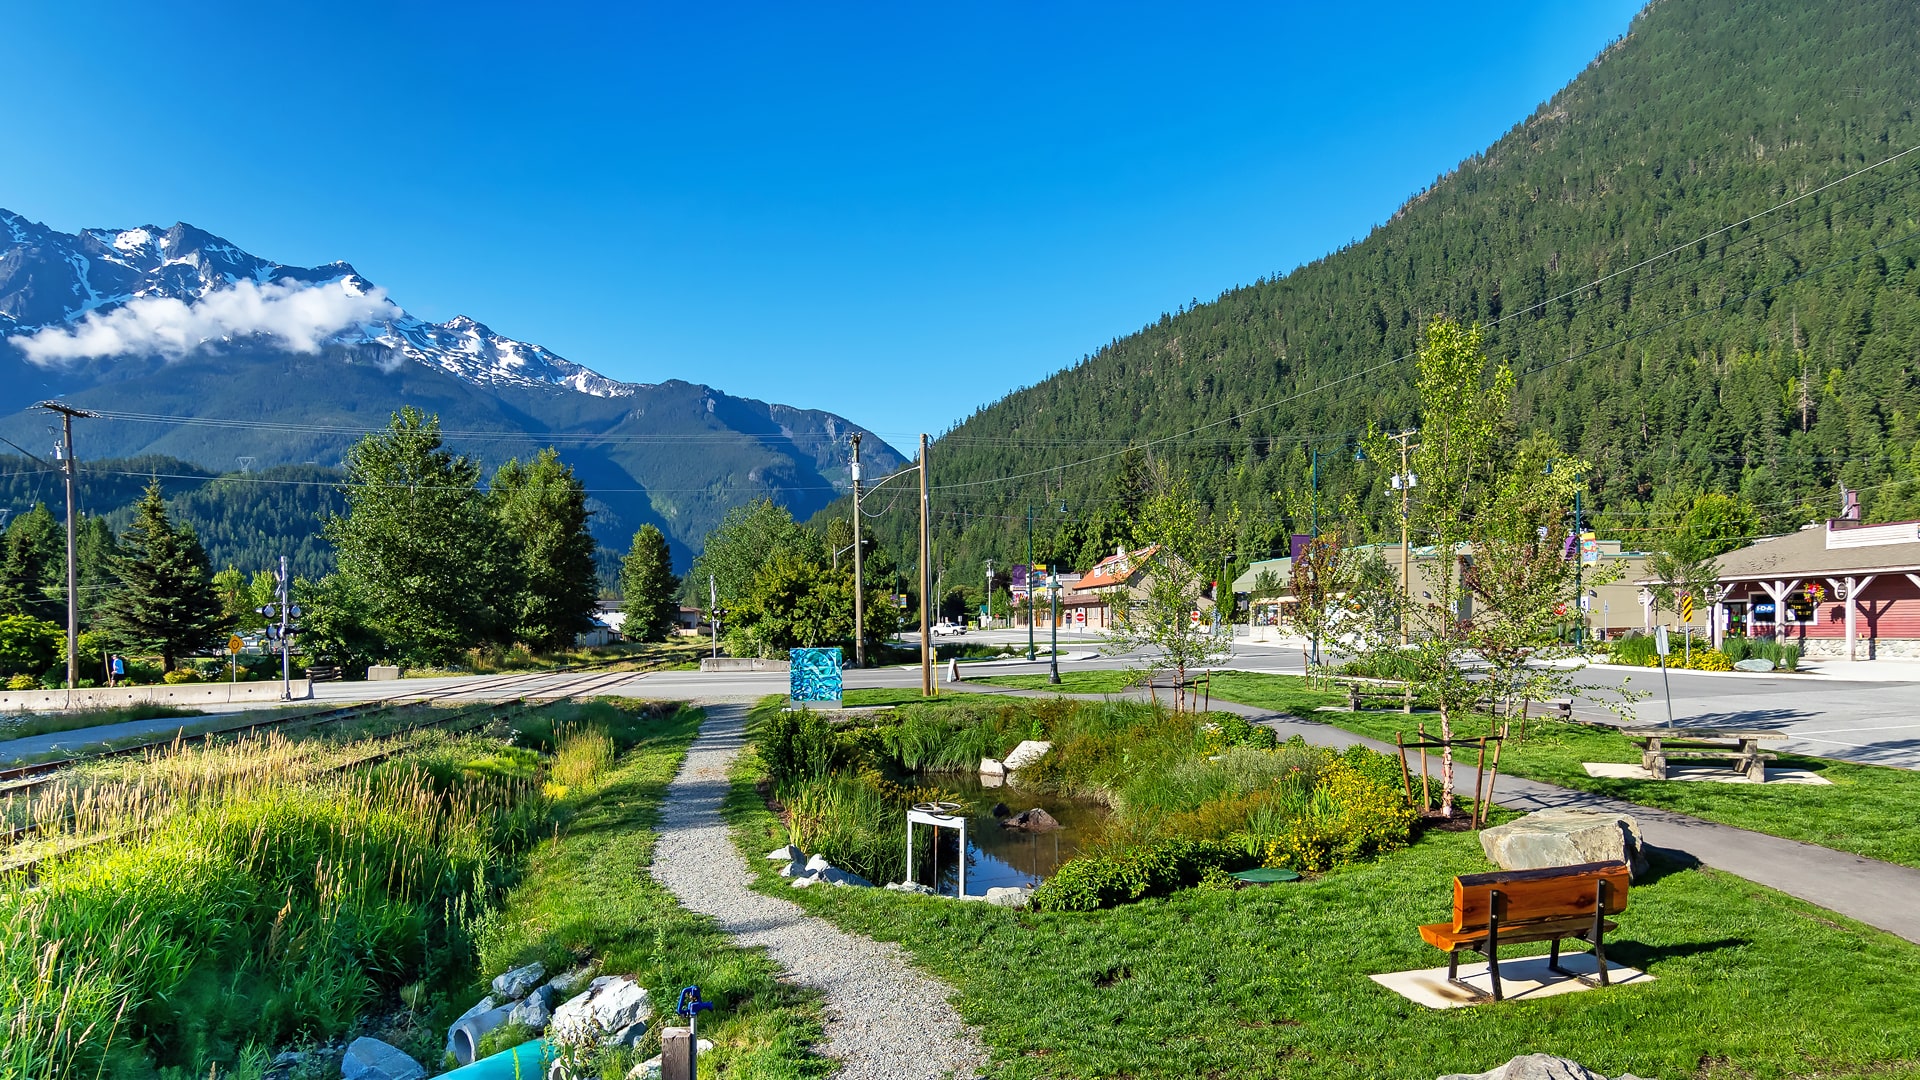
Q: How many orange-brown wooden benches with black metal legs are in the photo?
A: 1